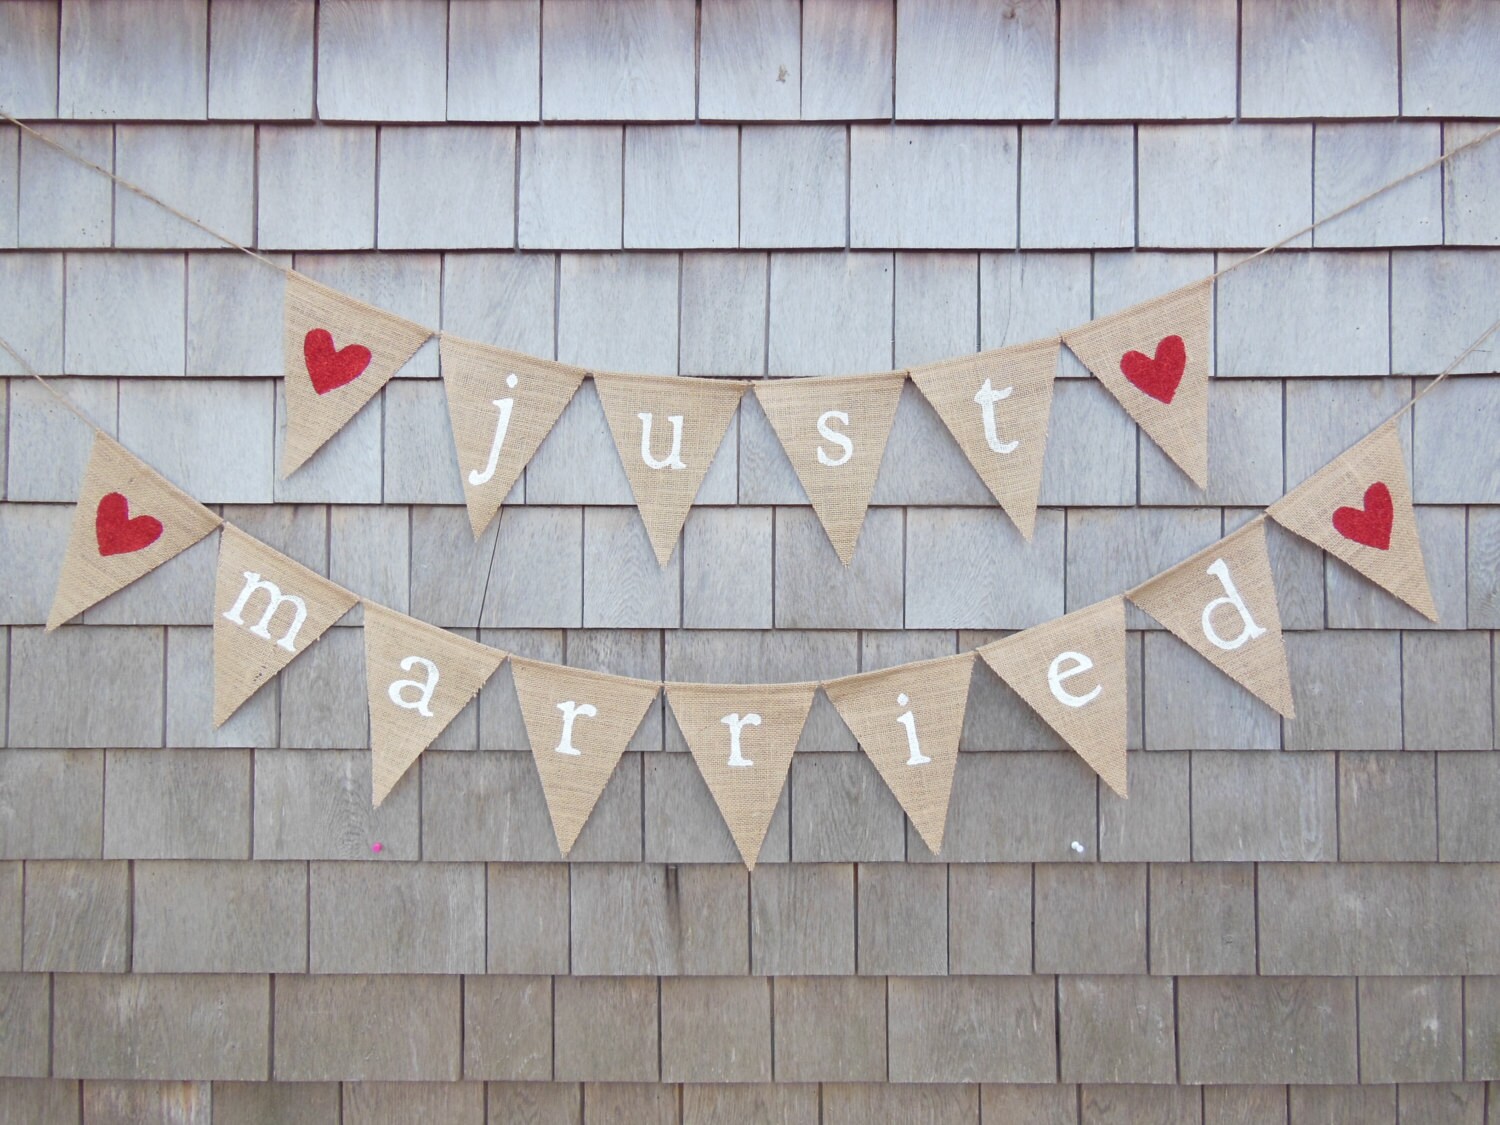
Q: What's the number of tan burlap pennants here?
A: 15